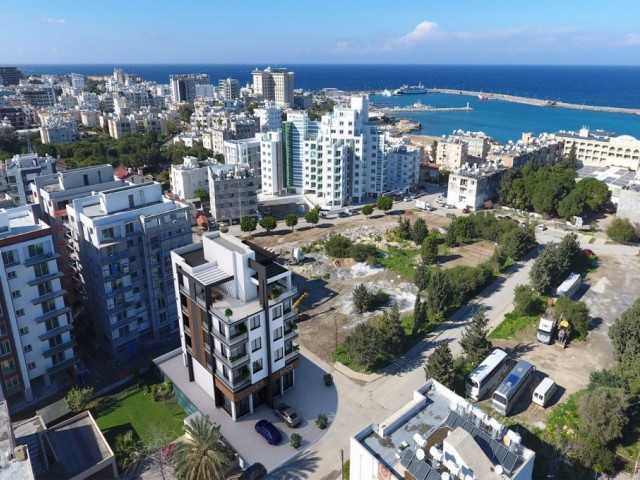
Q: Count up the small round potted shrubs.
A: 3